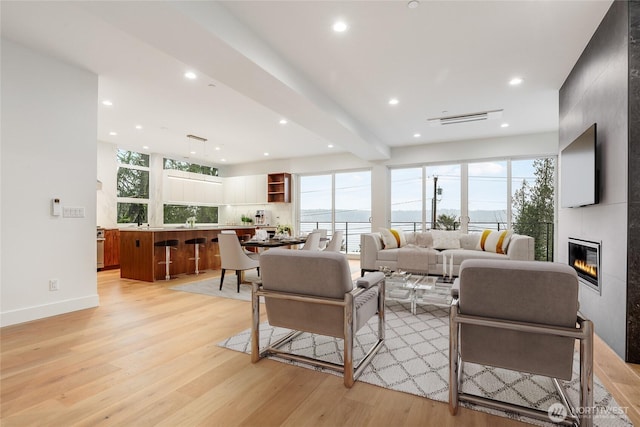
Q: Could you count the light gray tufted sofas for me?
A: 1